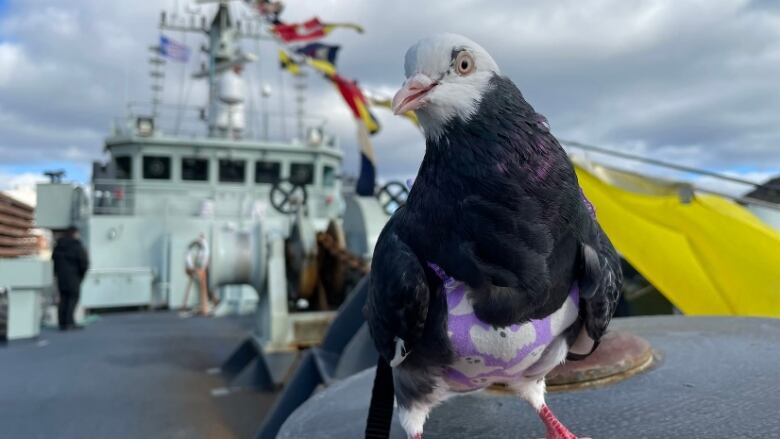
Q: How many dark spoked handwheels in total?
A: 2